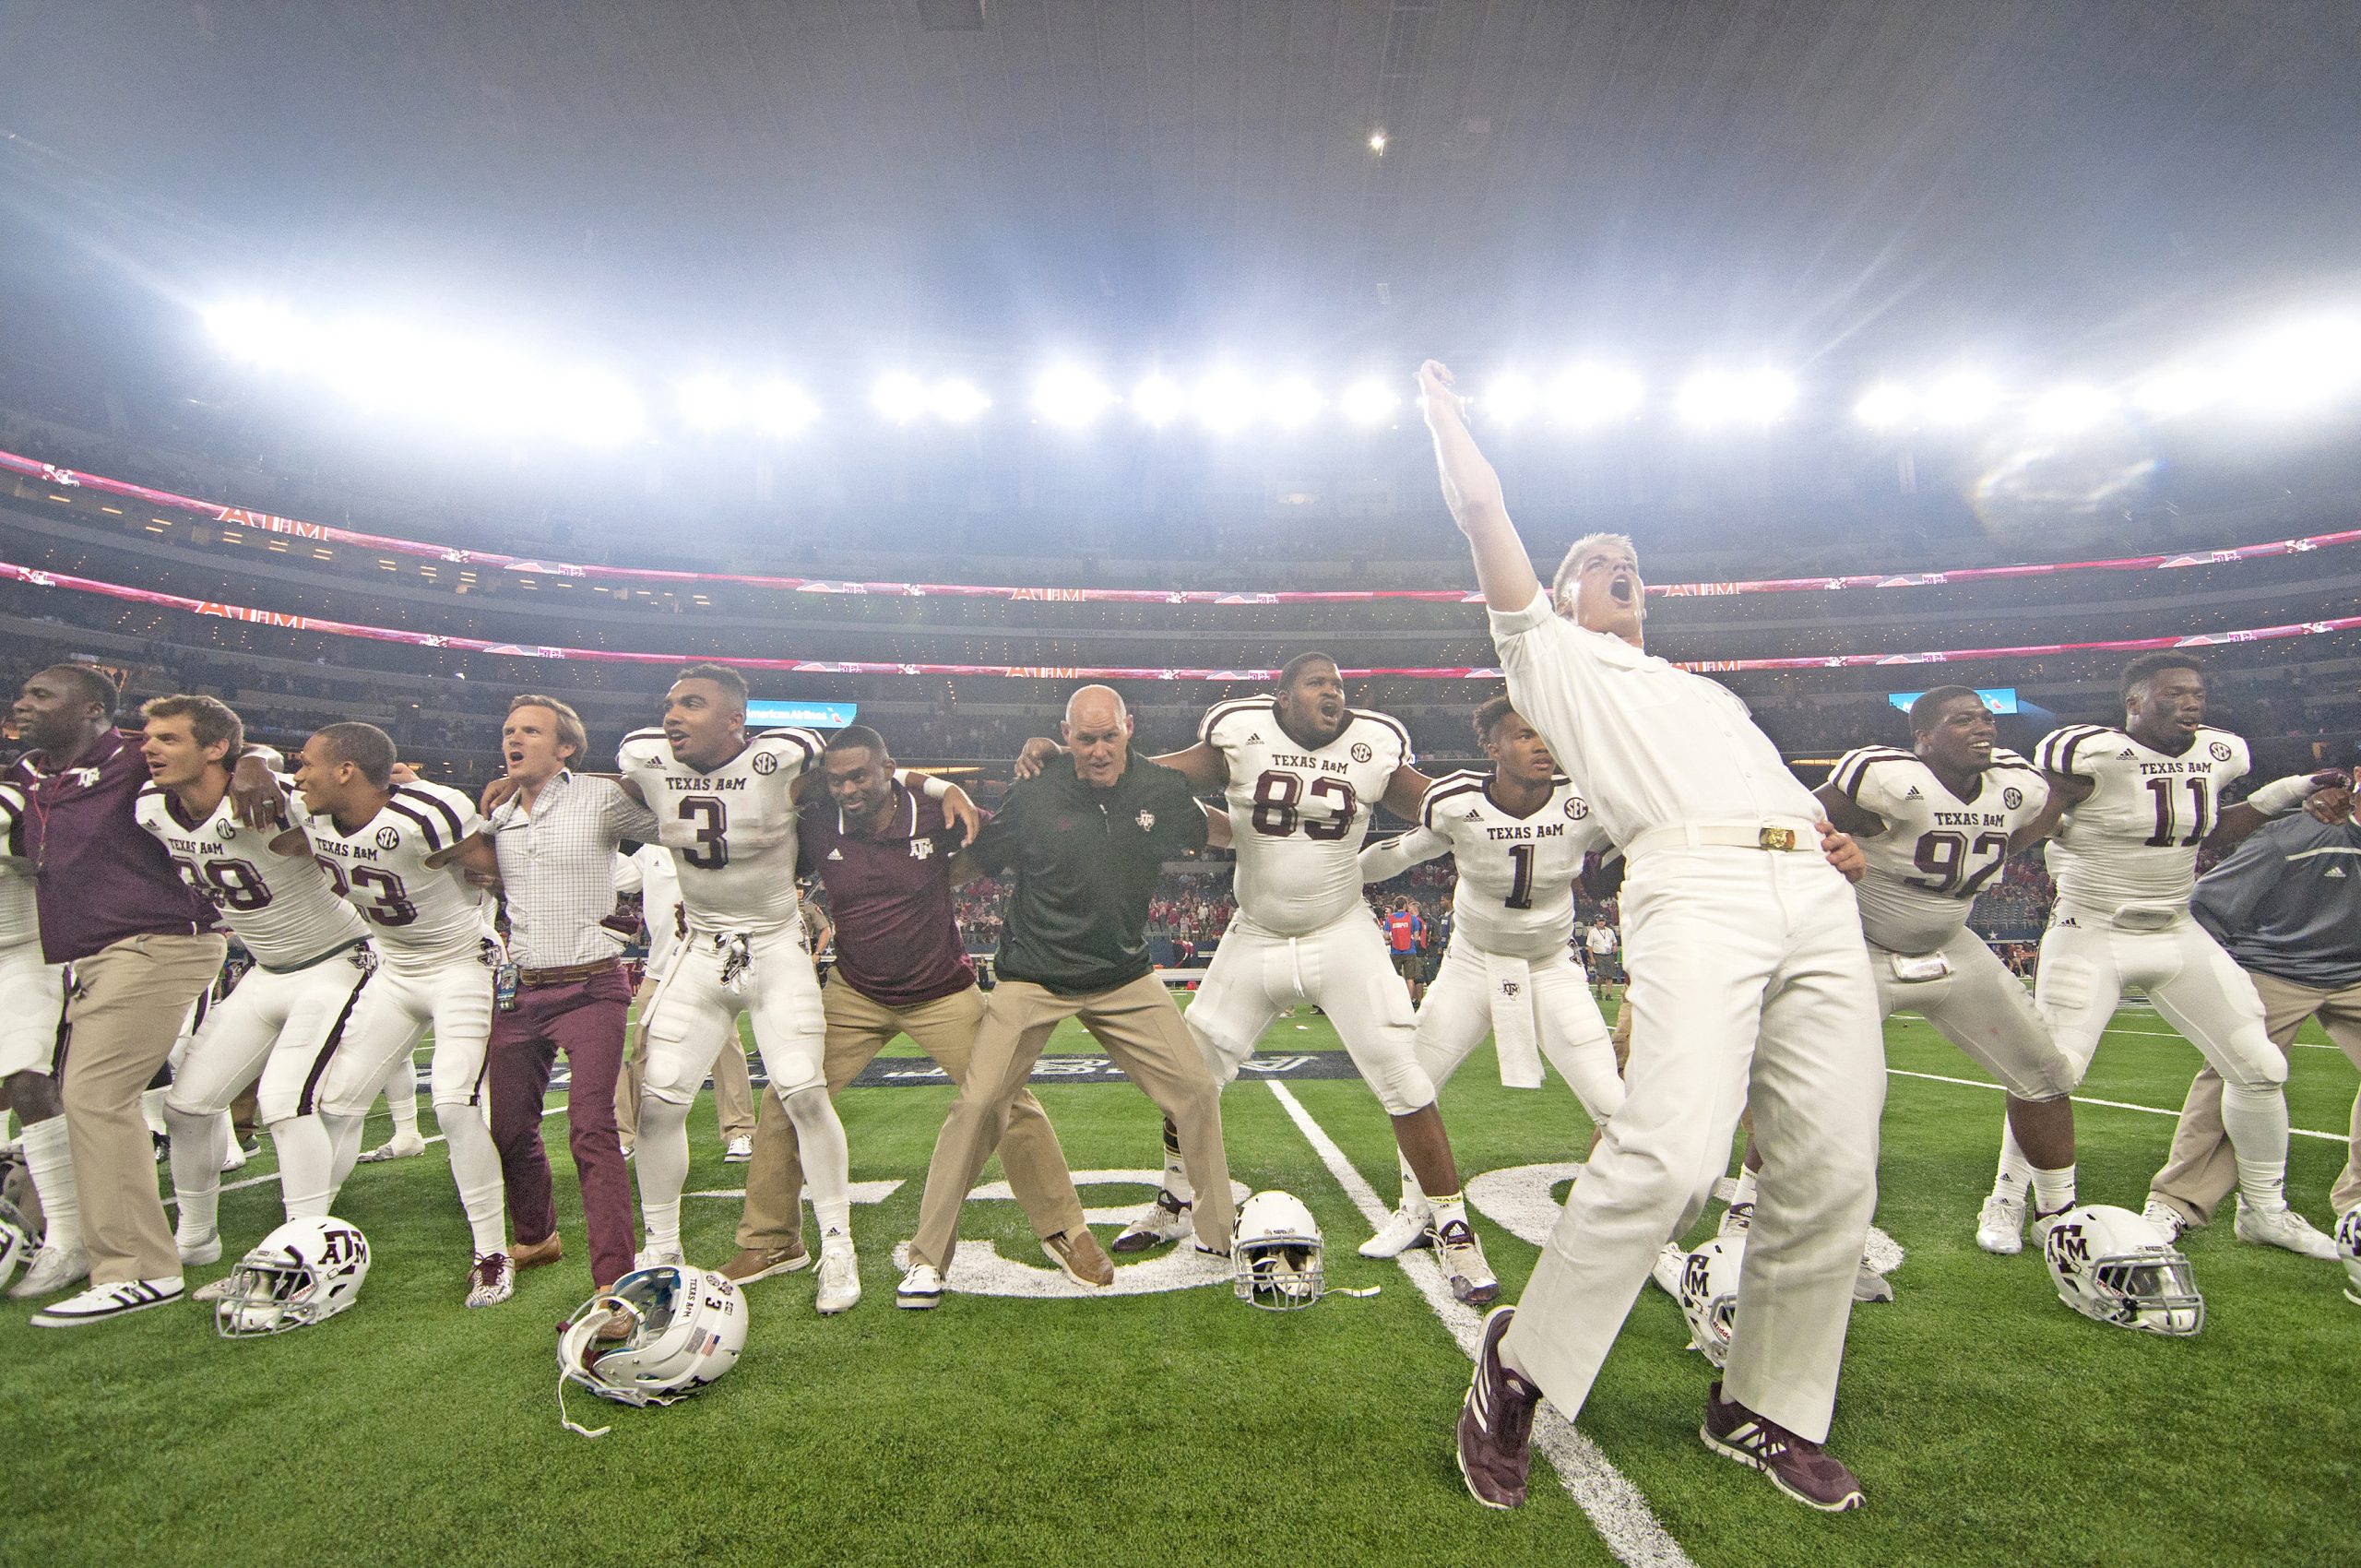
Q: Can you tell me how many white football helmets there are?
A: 7